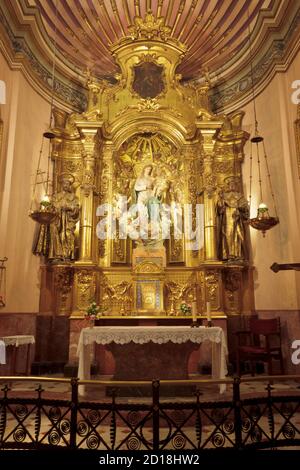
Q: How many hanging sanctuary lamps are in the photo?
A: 2